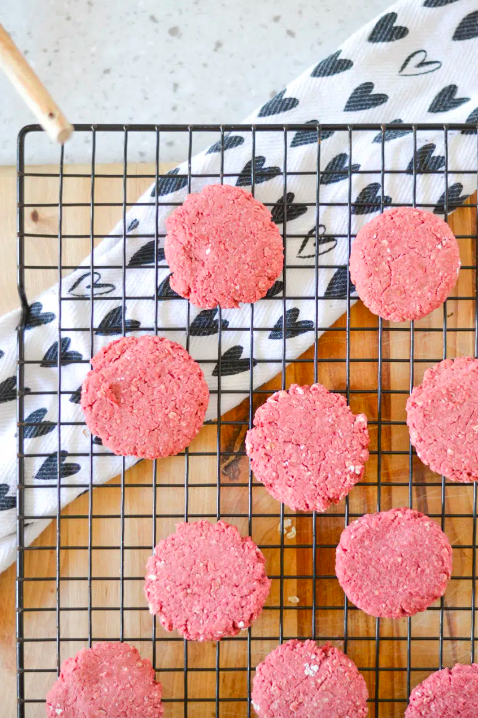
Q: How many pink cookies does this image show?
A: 10